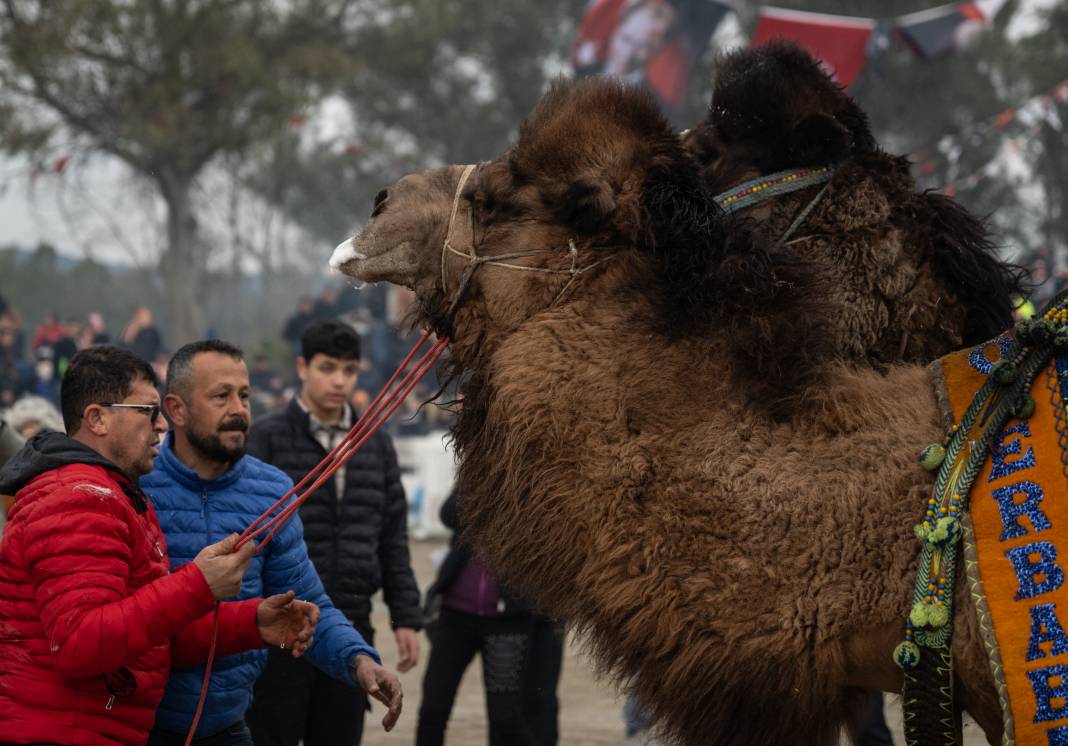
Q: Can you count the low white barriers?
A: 1